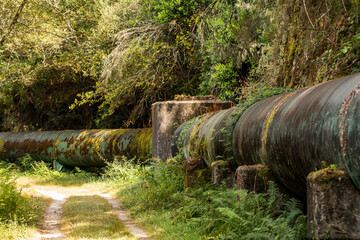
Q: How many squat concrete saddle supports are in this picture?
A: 4